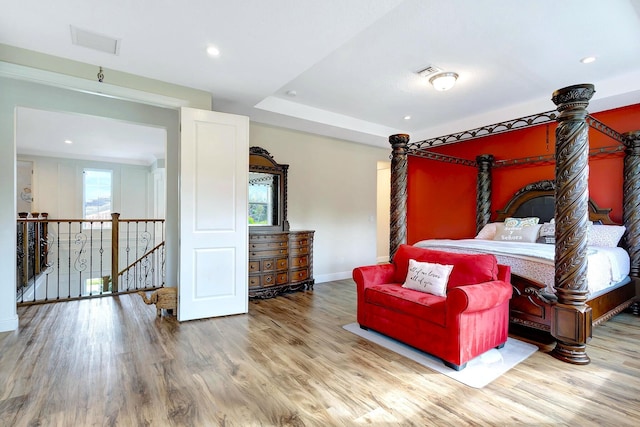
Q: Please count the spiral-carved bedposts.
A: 4